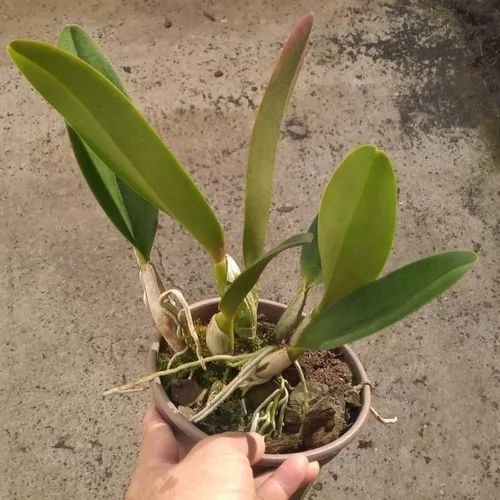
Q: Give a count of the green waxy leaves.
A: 7